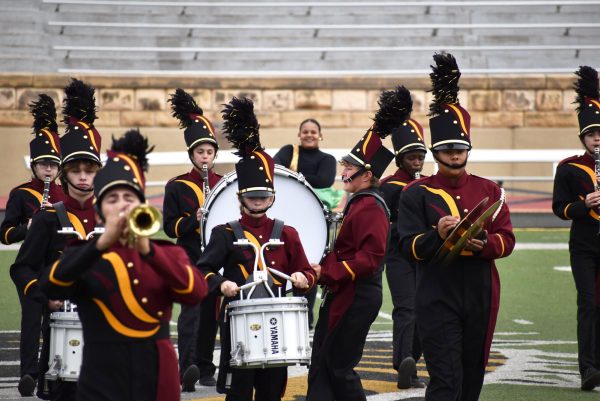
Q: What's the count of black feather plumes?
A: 9